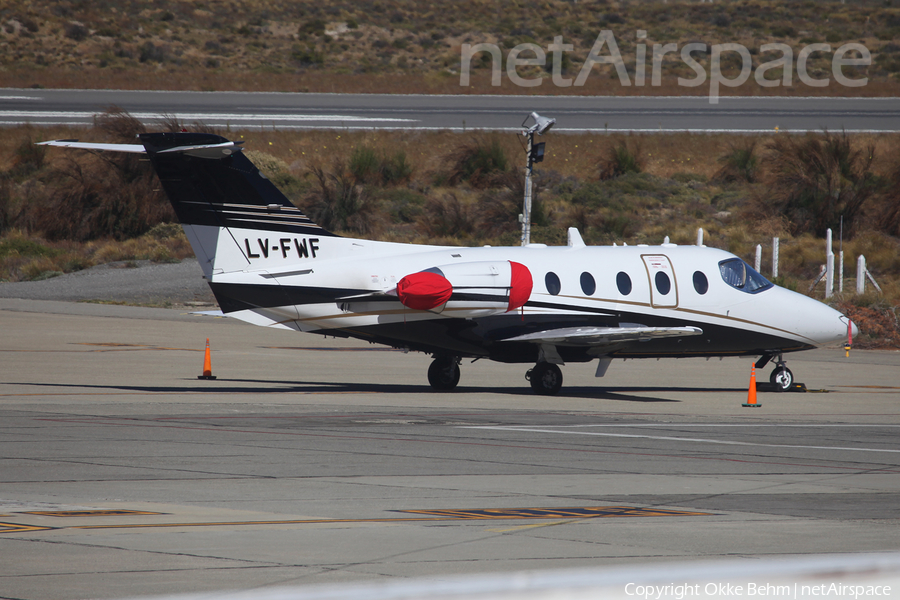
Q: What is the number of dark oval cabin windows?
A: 5